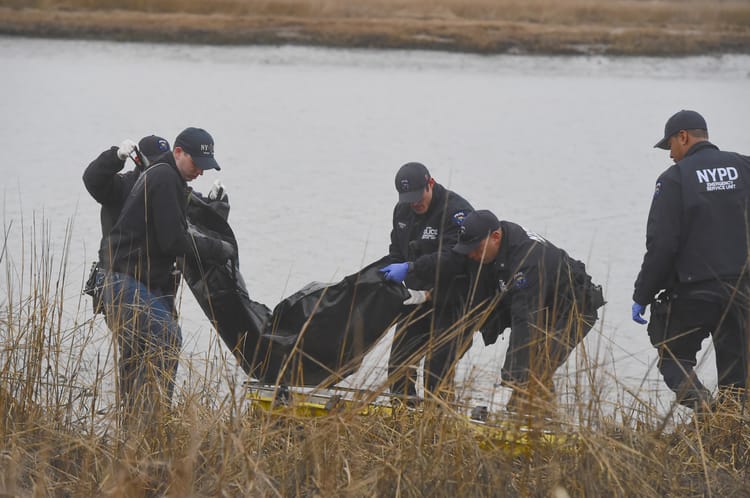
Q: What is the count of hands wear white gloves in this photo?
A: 3